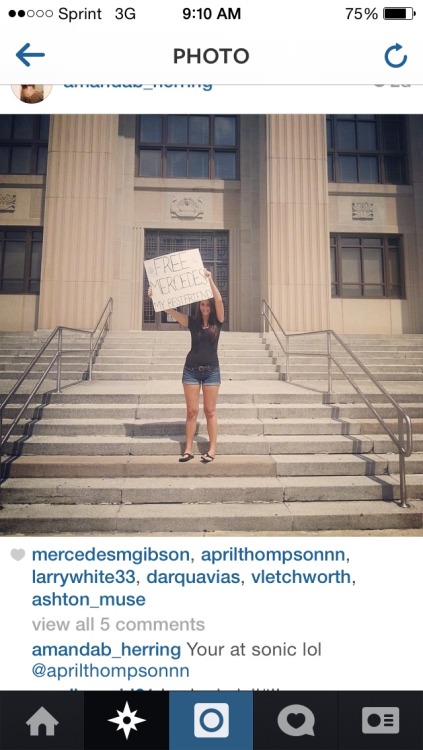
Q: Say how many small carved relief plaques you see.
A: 3